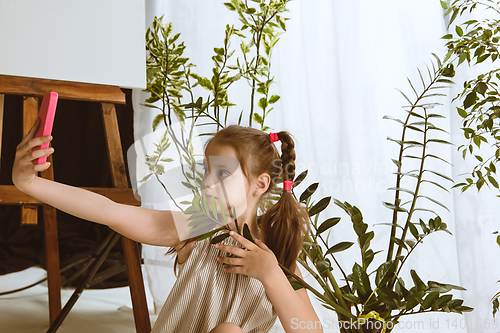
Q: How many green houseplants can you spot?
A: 3